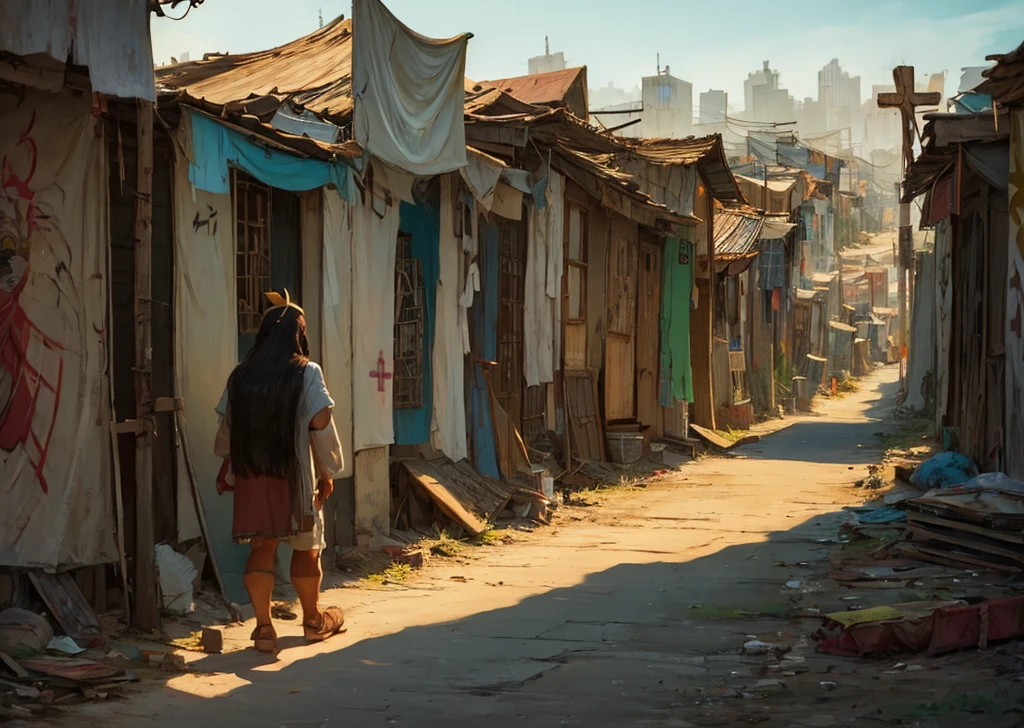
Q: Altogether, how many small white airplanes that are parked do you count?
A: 0